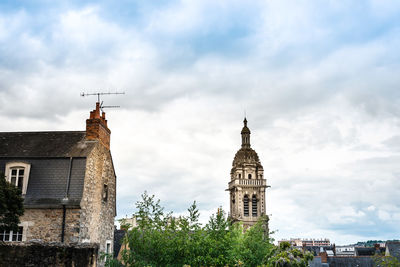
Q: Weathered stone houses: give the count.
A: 1